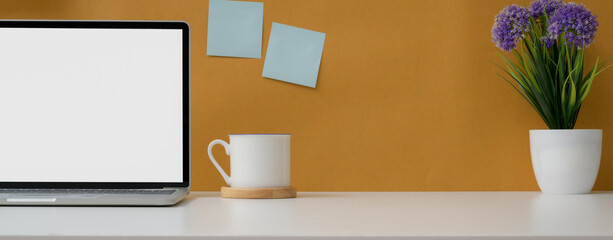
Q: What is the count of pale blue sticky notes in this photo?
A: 2